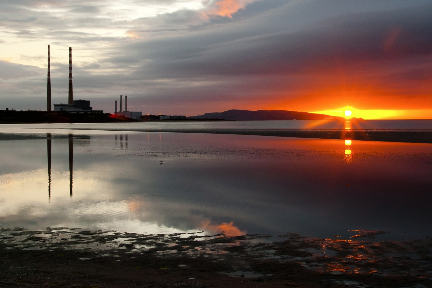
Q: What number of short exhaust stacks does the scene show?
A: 3